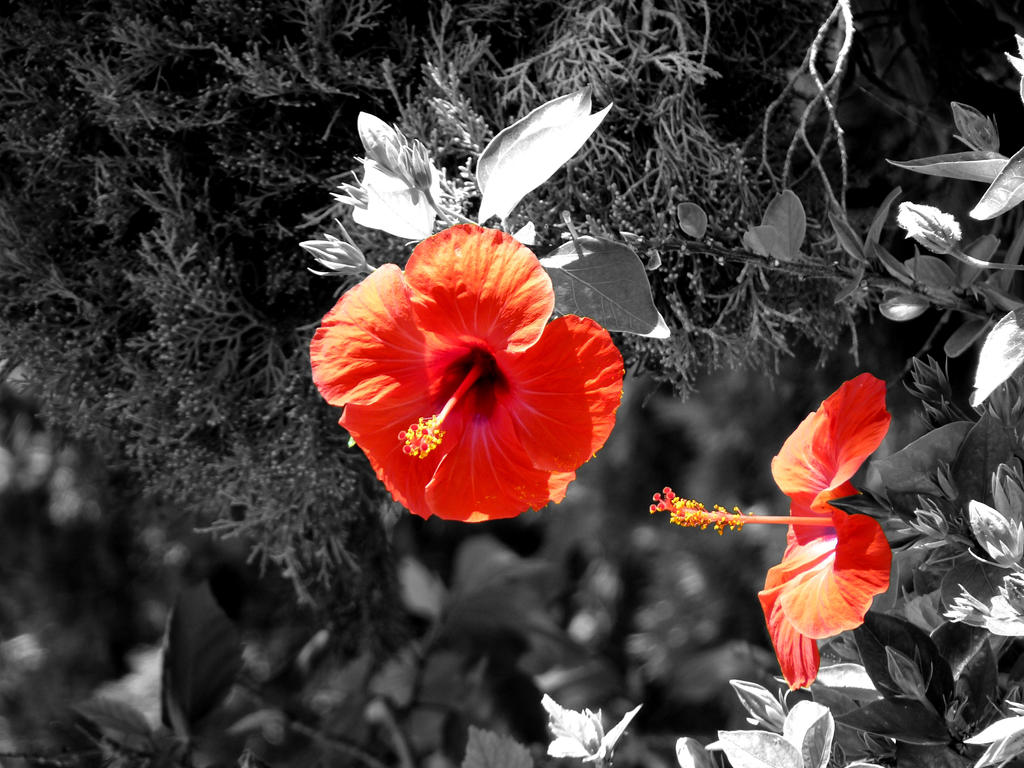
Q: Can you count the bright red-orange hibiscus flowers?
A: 2